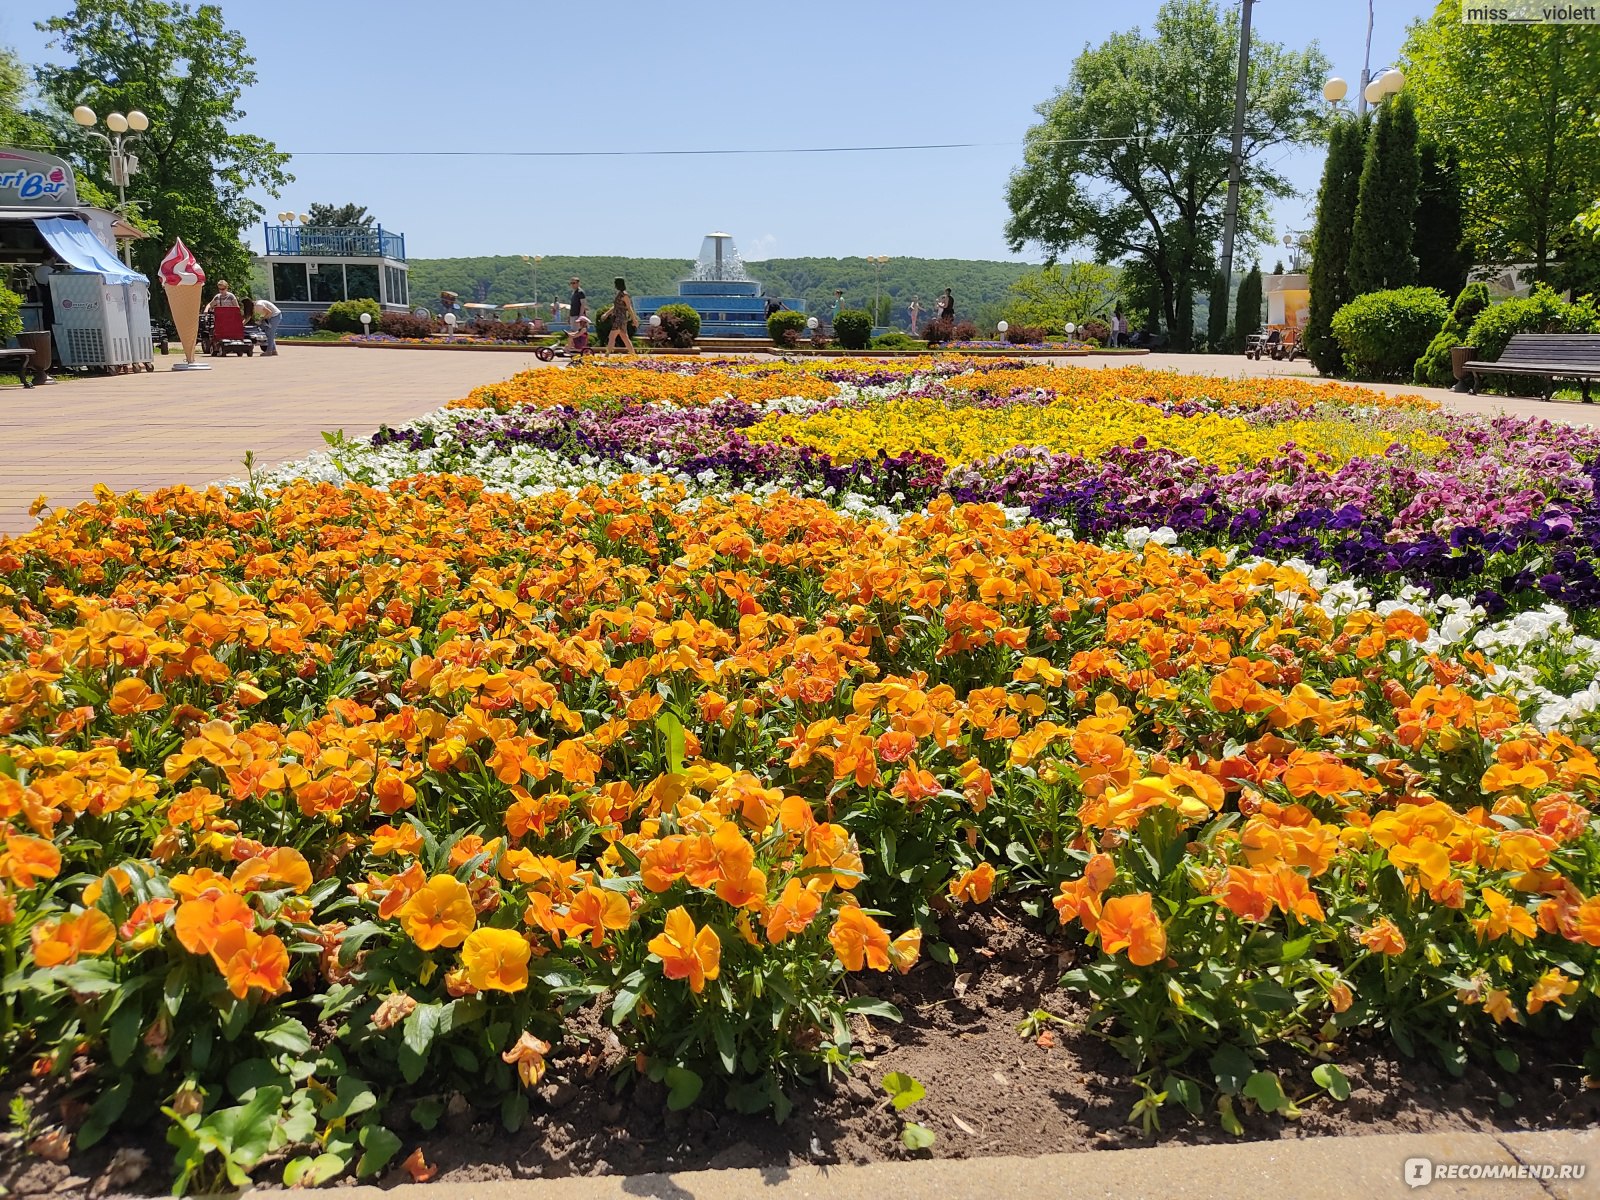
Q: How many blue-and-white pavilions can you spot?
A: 1